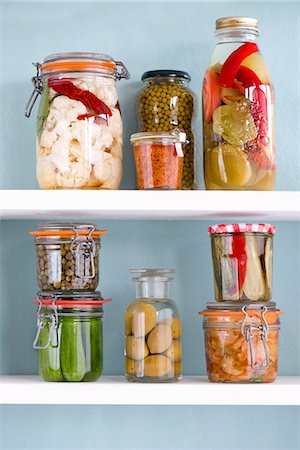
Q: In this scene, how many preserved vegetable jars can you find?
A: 9